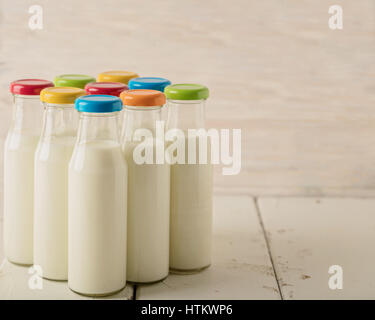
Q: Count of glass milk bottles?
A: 9